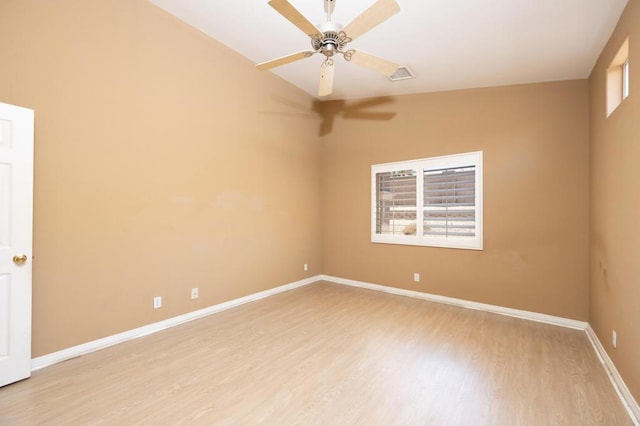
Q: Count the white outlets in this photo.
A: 5